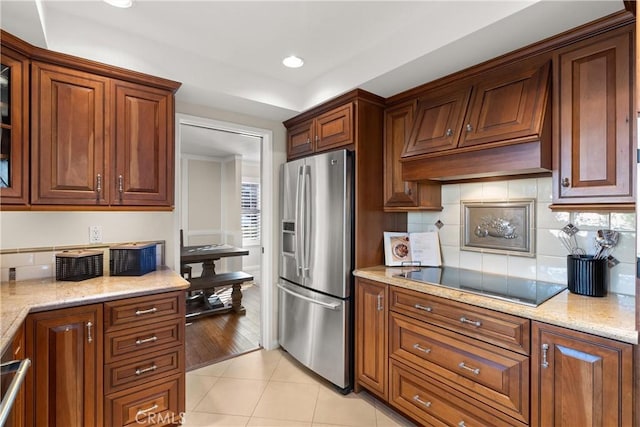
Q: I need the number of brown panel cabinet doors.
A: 11